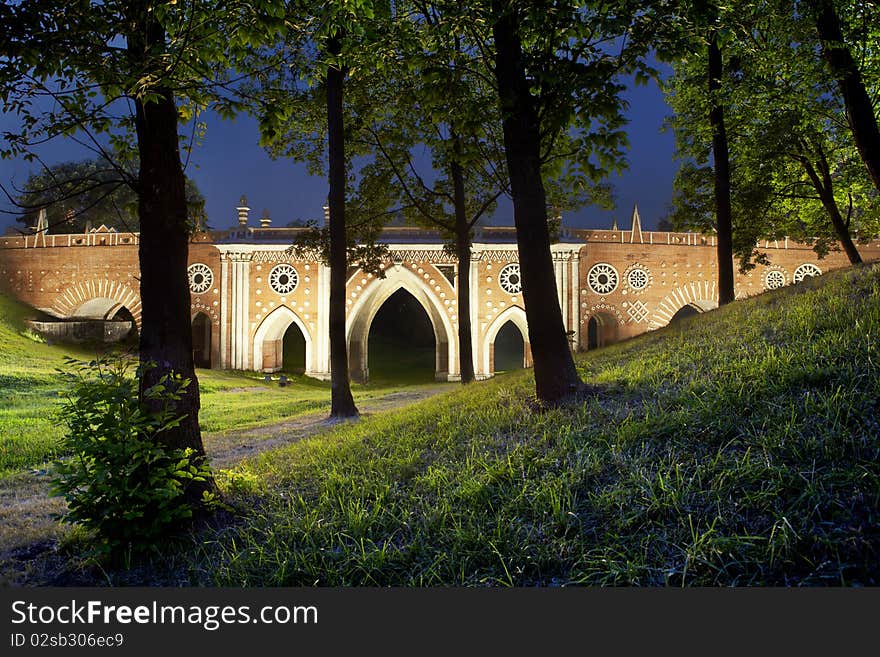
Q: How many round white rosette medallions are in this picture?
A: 7